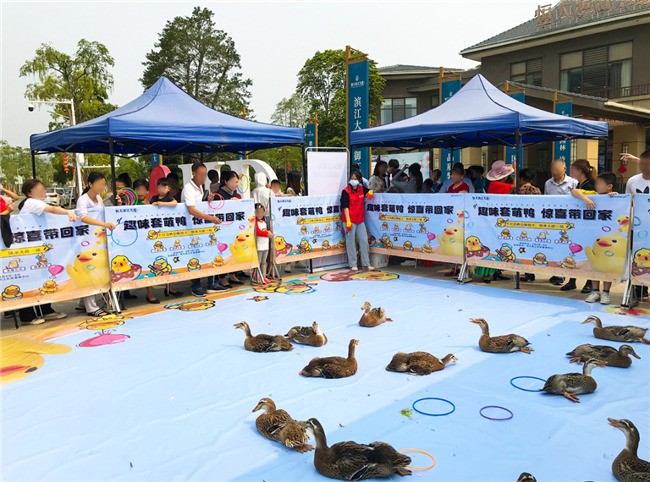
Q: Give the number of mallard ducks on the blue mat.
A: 13